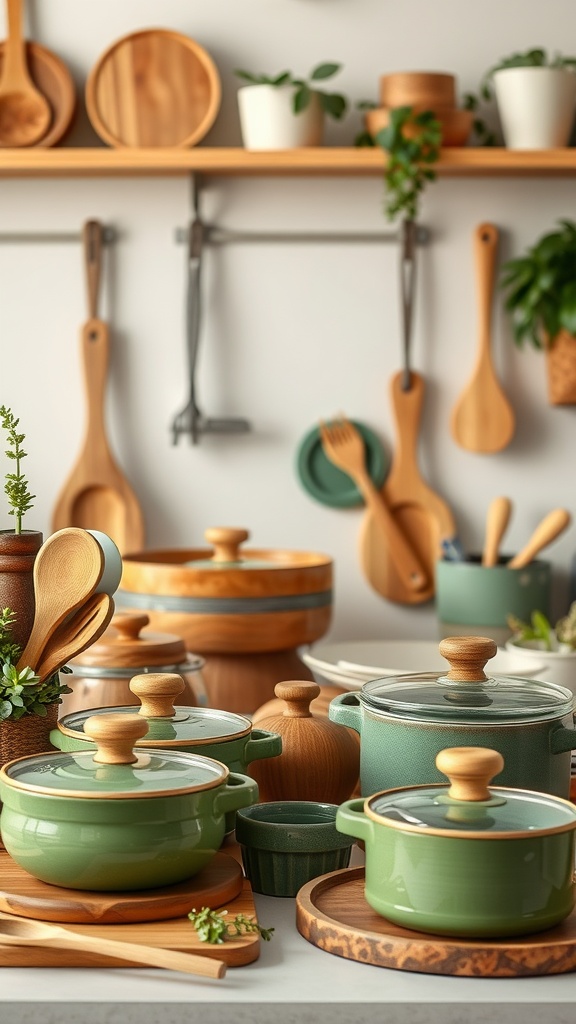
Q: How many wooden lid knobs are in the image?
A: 7